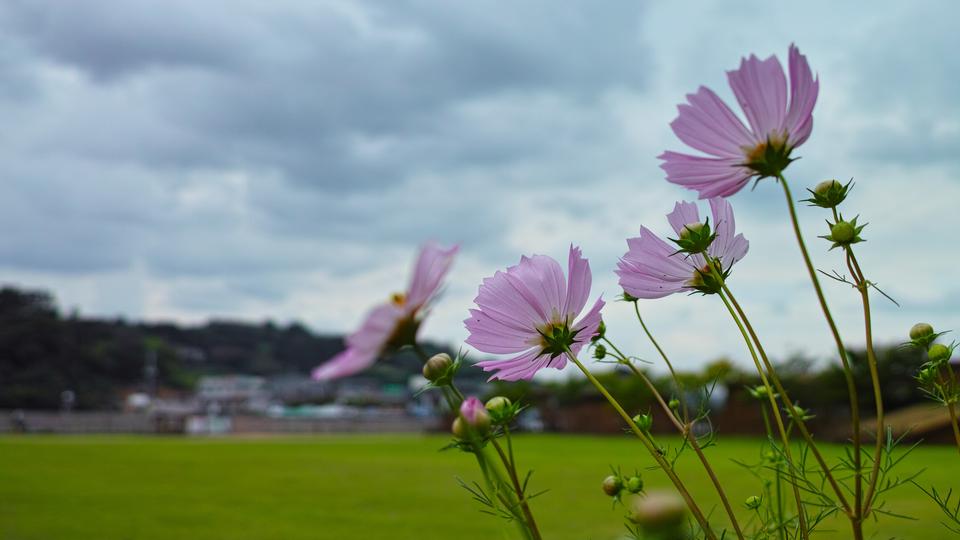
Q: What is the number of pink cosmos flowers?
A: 4